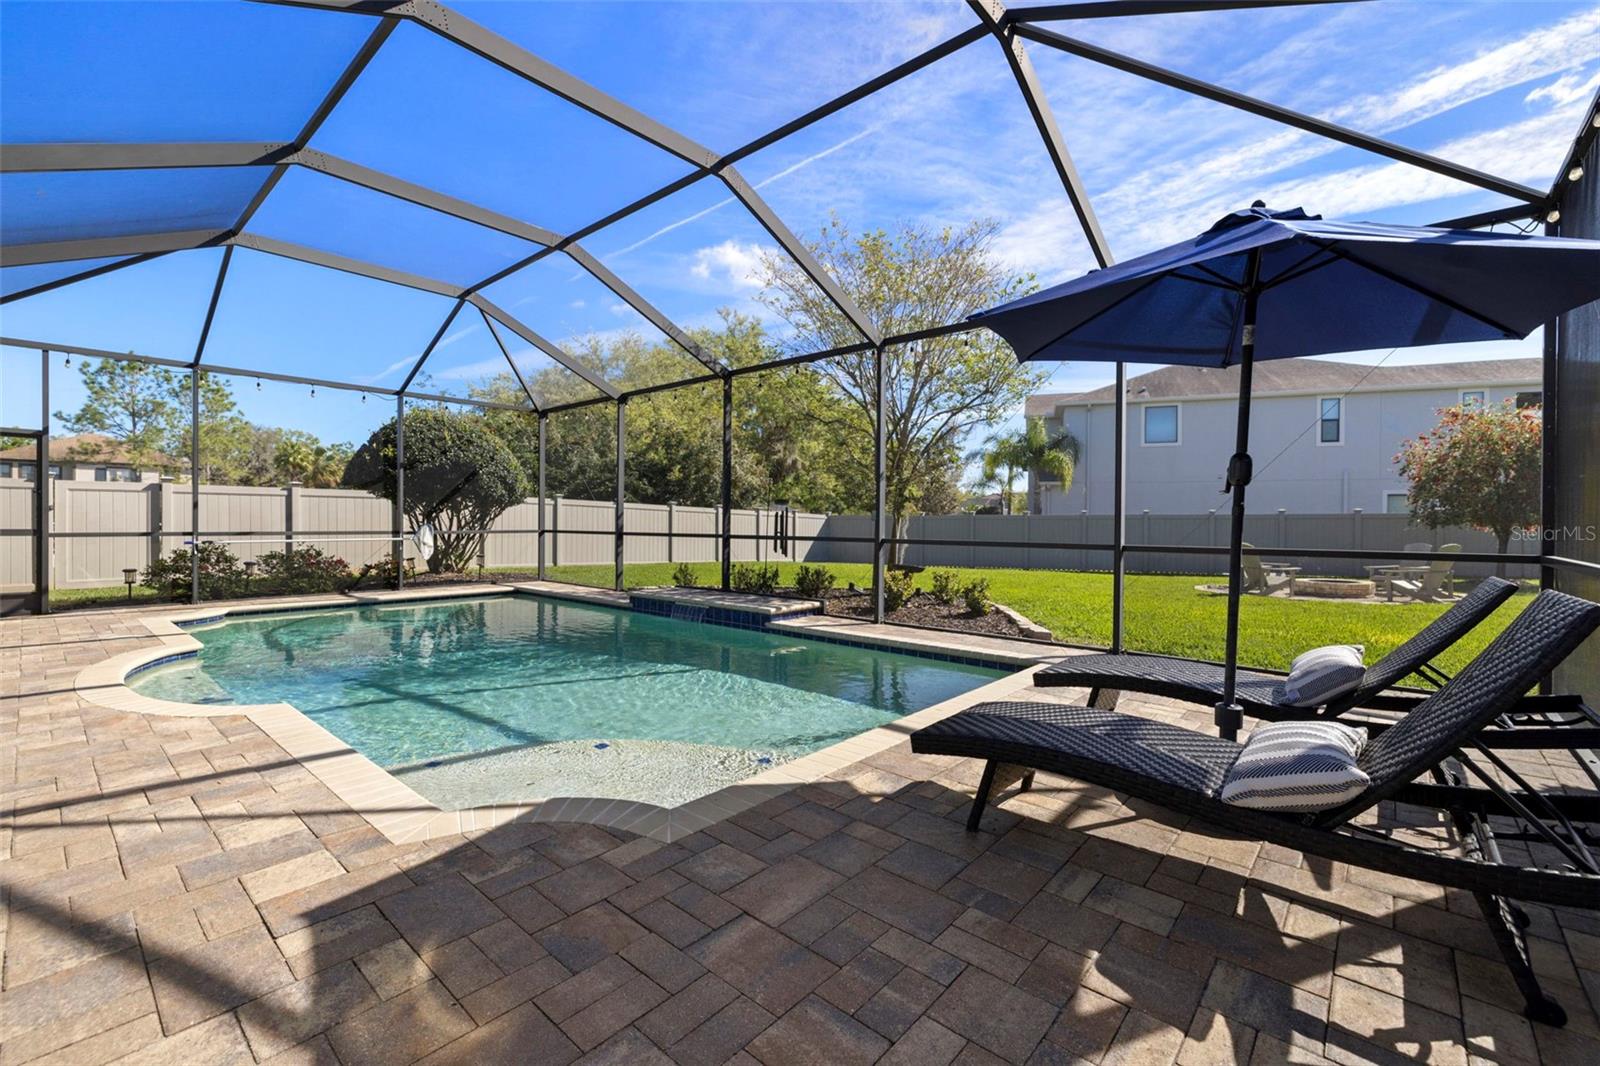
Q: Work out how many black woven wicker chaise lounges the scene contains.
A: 2